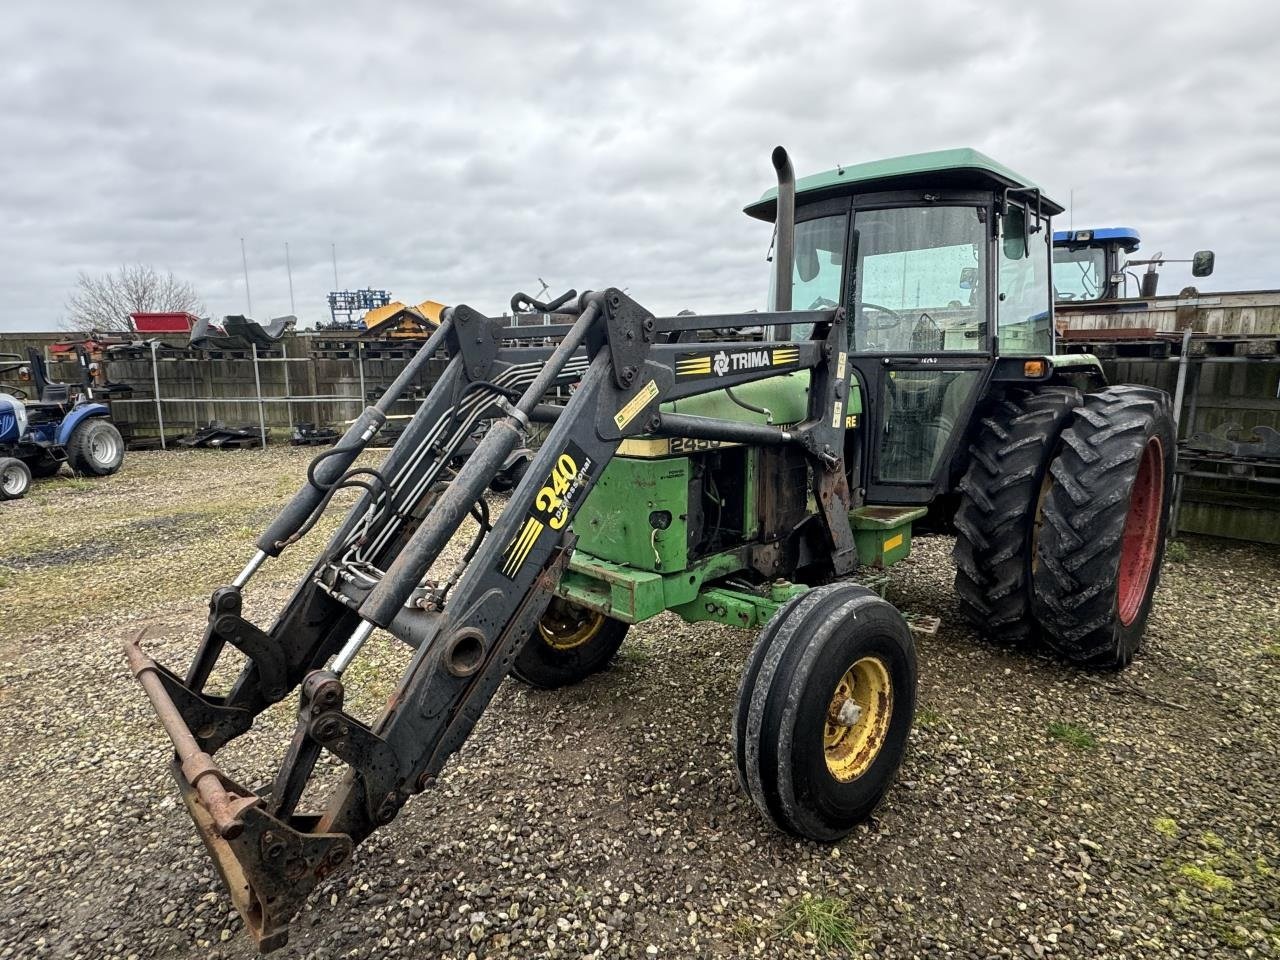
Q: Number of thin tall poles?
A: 3